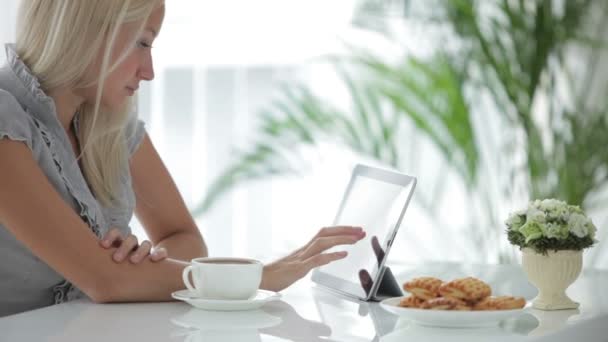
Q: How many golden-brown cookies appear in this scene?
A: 5